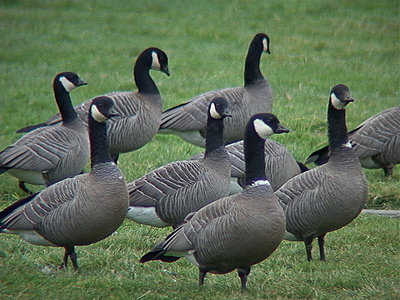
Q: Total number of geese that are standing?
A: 9